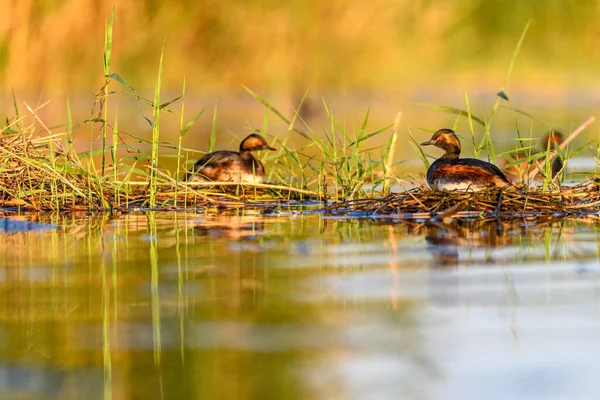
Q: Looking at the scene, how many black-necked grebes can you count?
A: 3